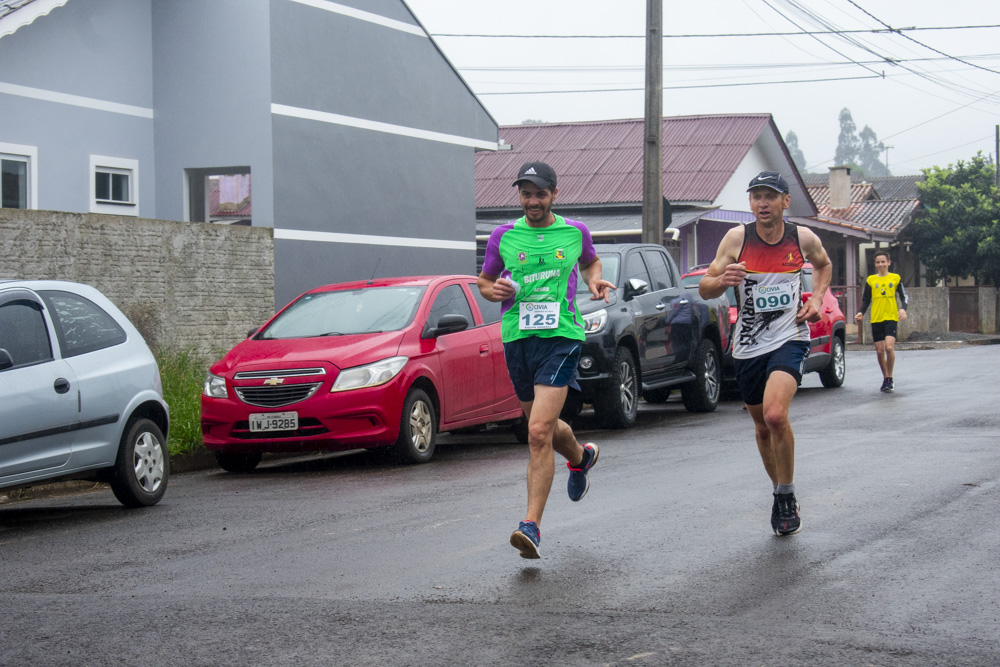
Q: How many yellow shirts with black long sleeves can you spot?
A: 1